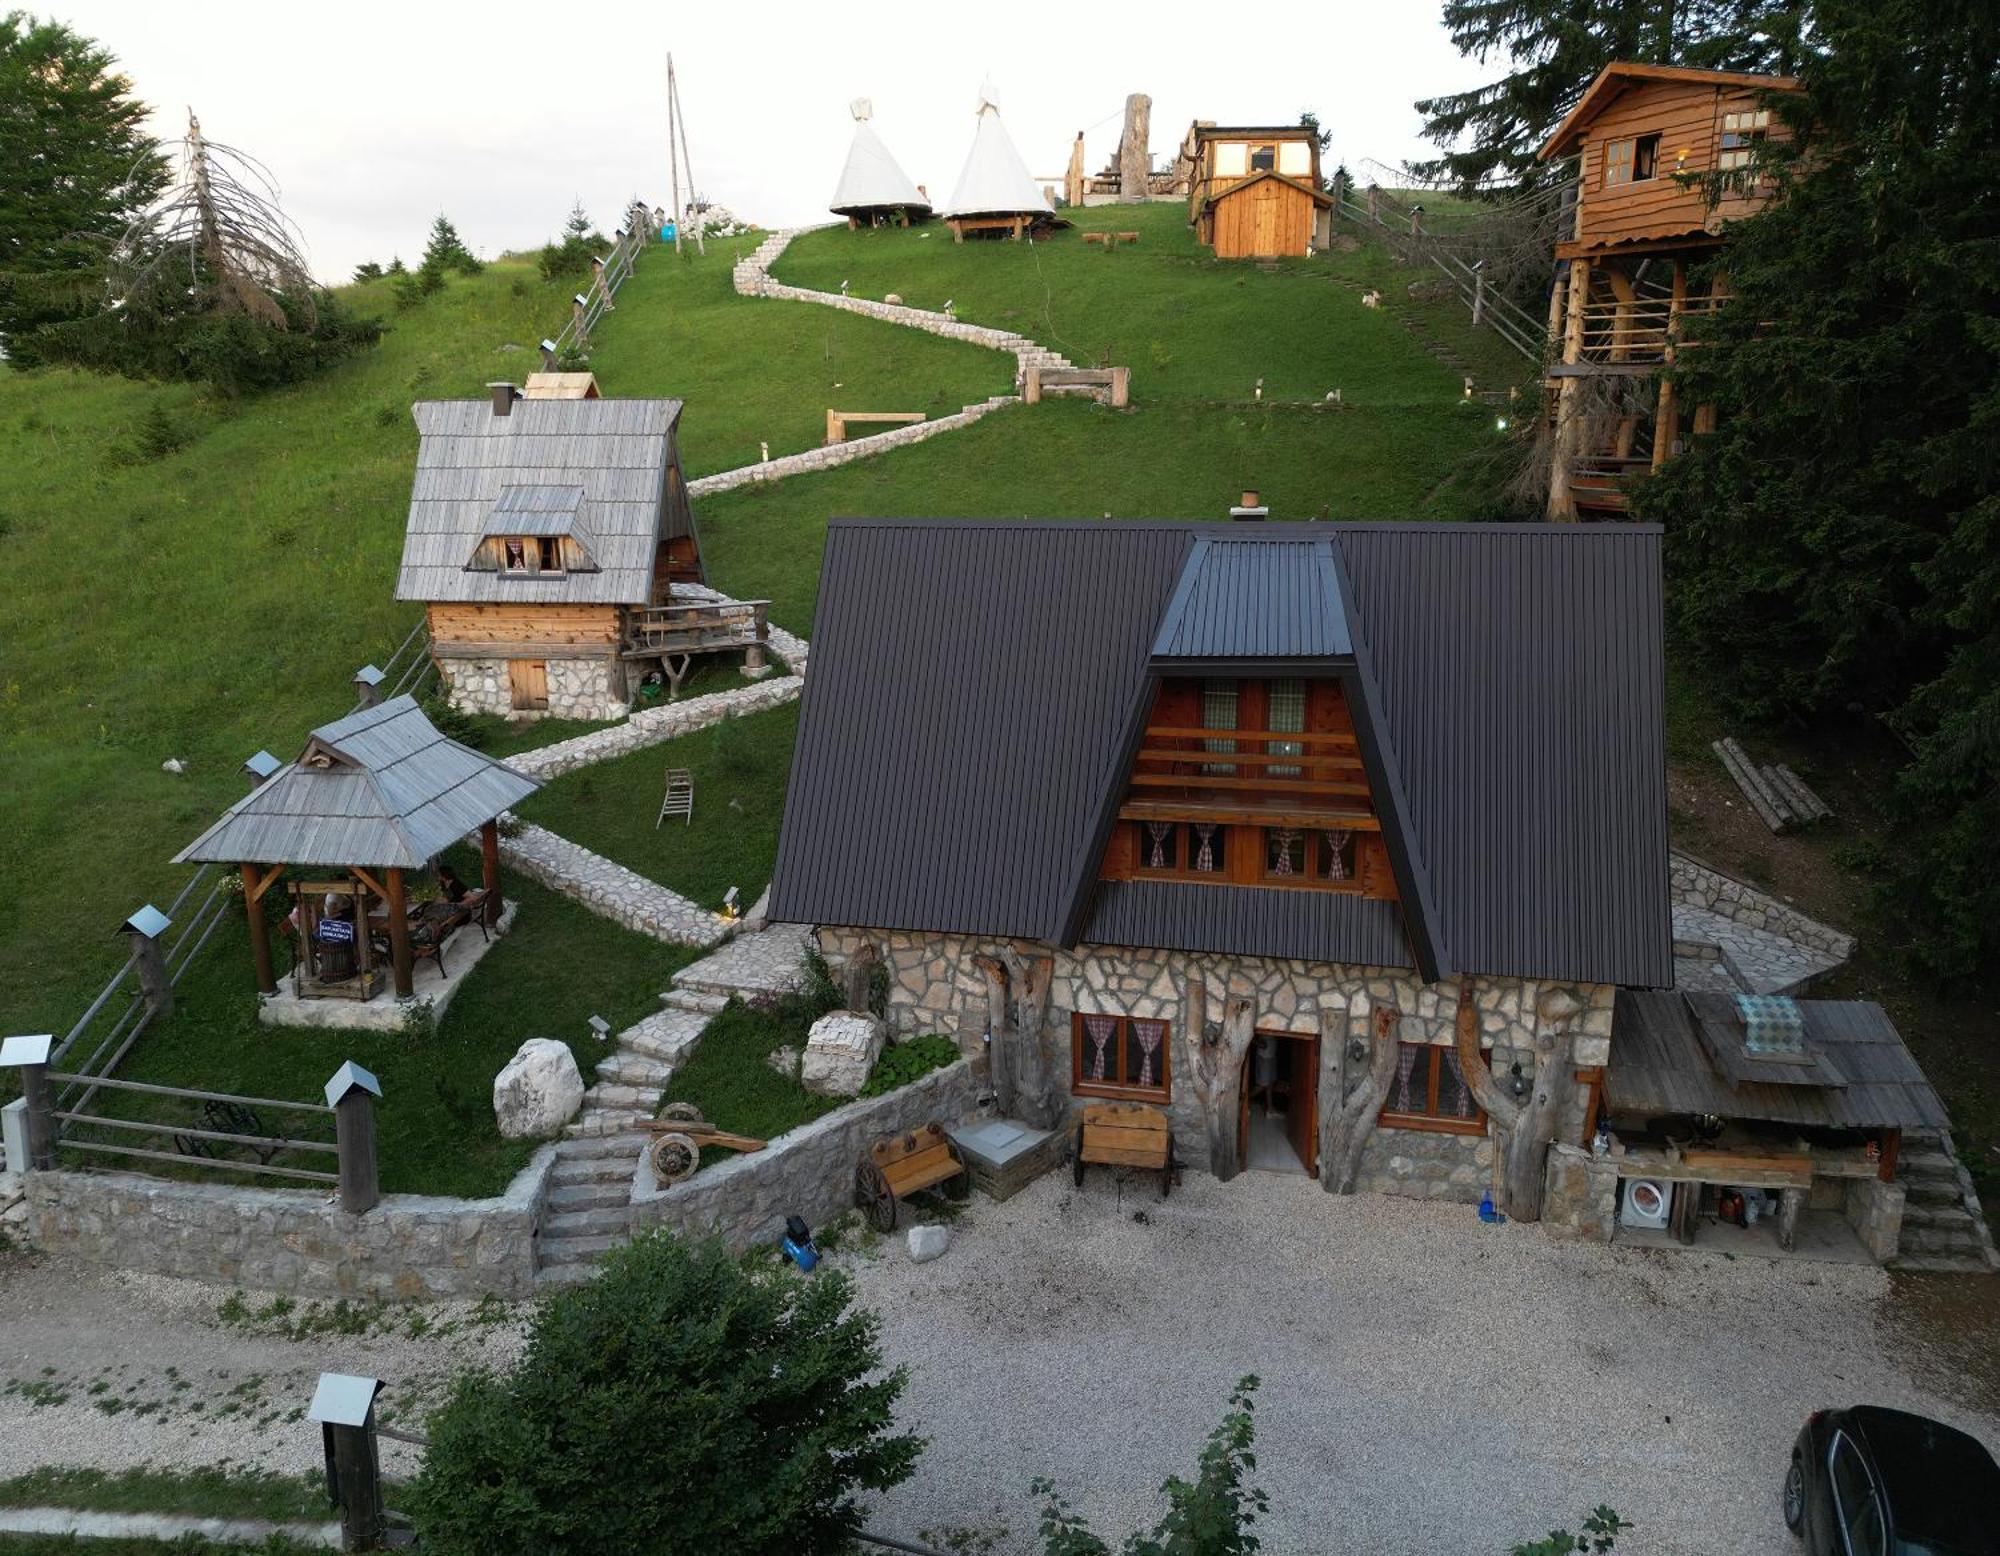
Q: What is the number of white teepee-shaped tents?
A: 2